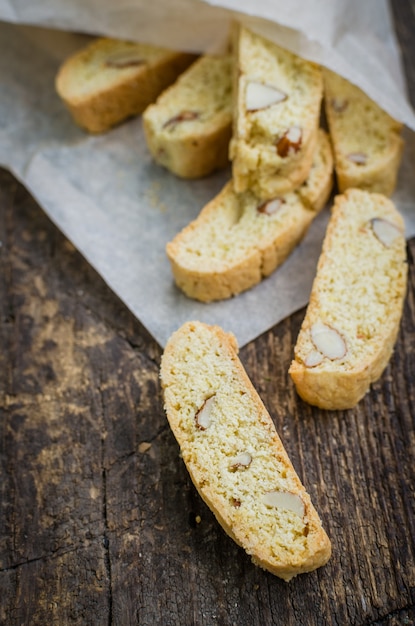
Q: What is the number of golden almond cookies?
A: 7